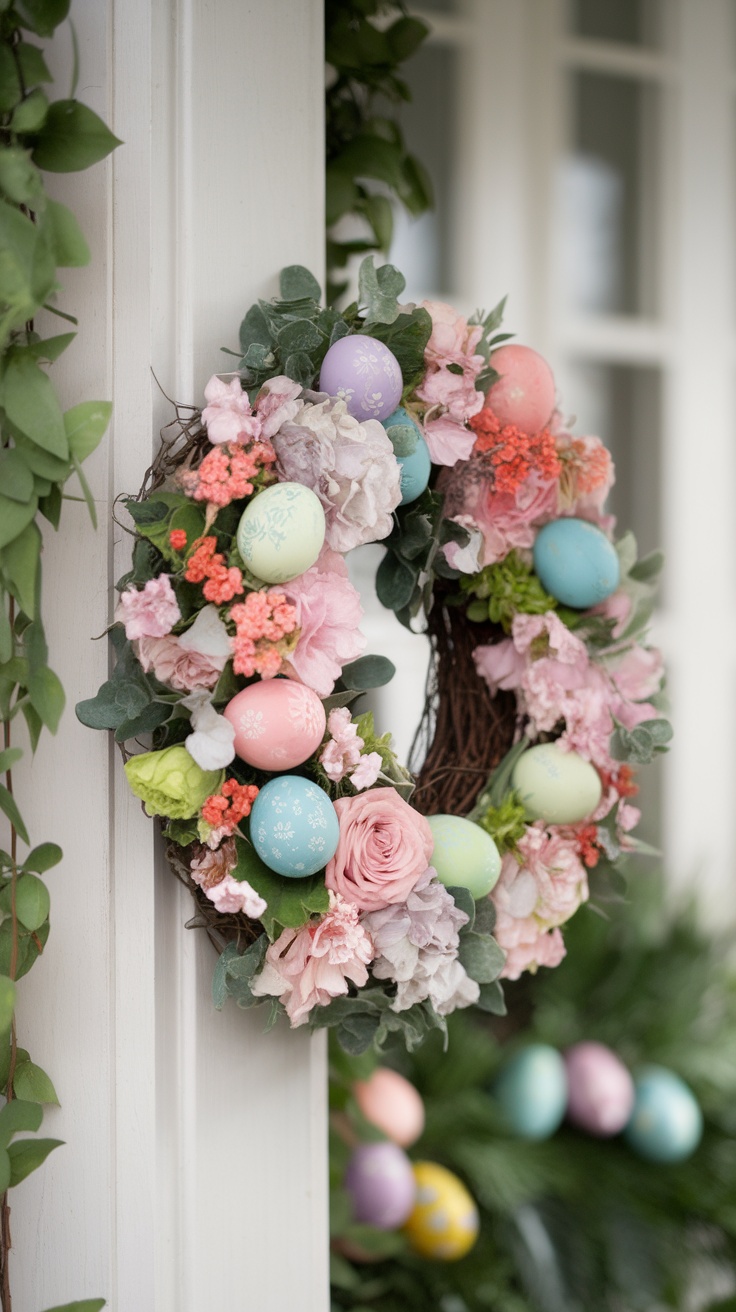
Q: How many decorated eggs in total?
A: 15